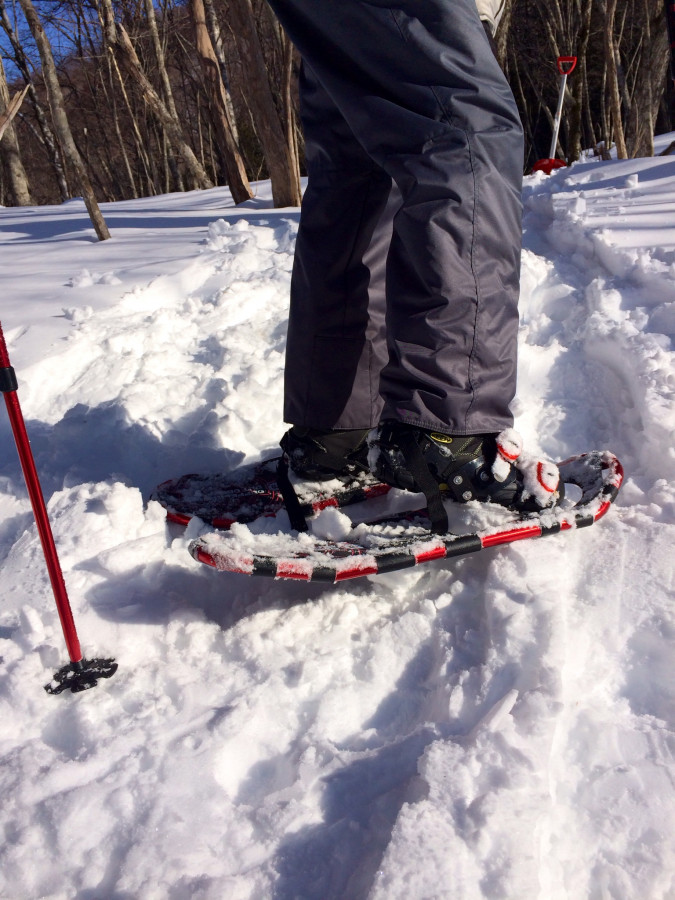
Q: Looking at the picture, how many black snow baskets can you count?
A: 1